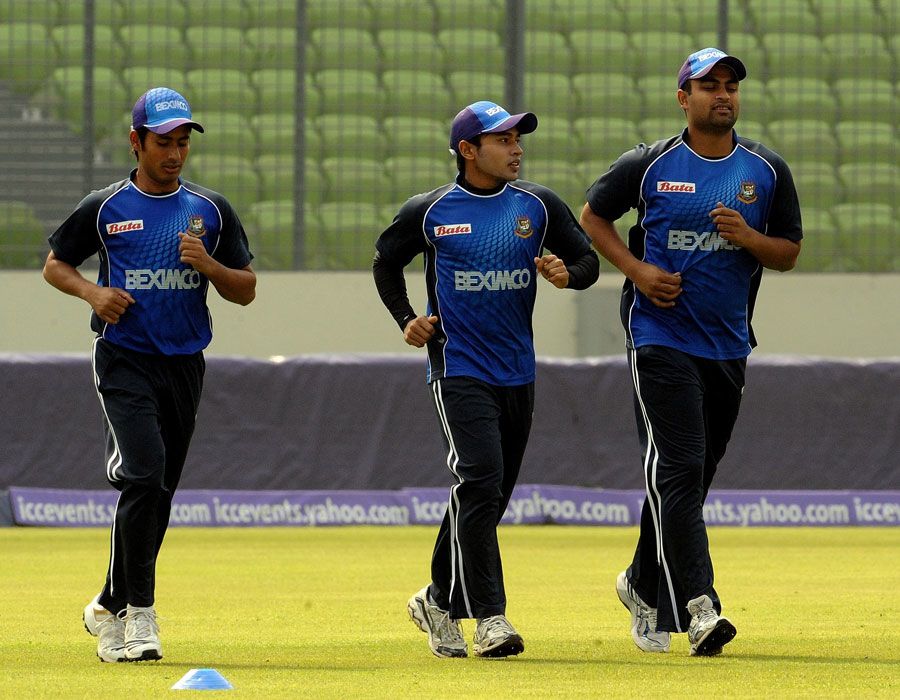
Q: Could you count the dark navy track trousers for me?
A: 3